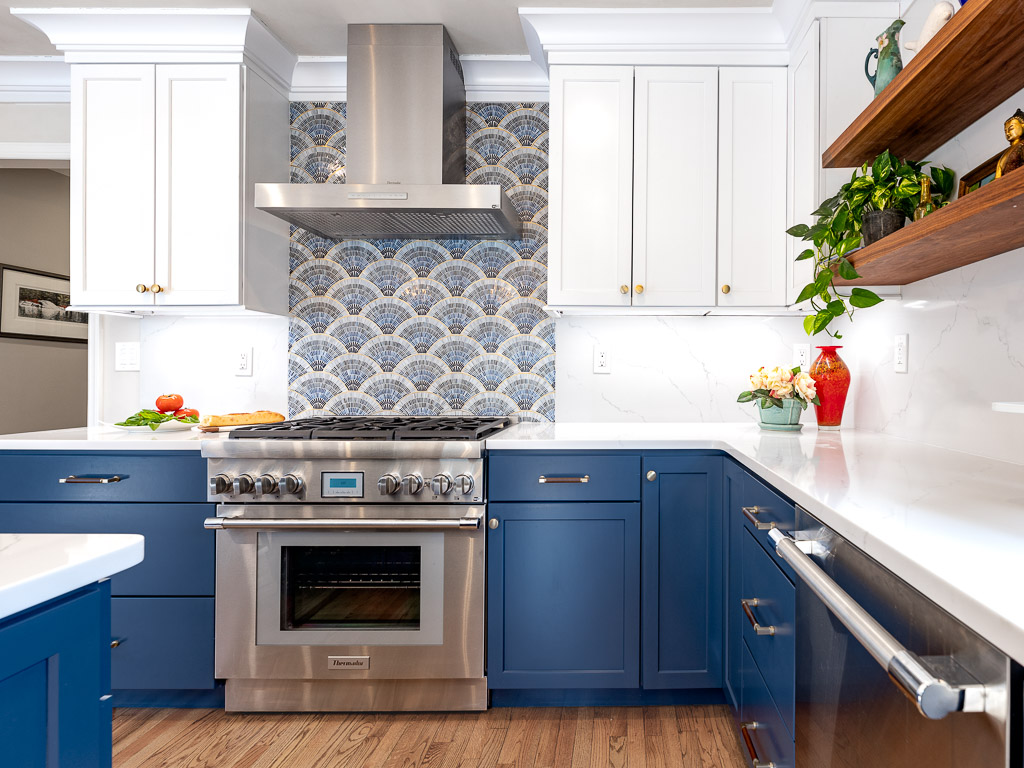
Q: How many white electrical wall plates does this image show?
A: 5